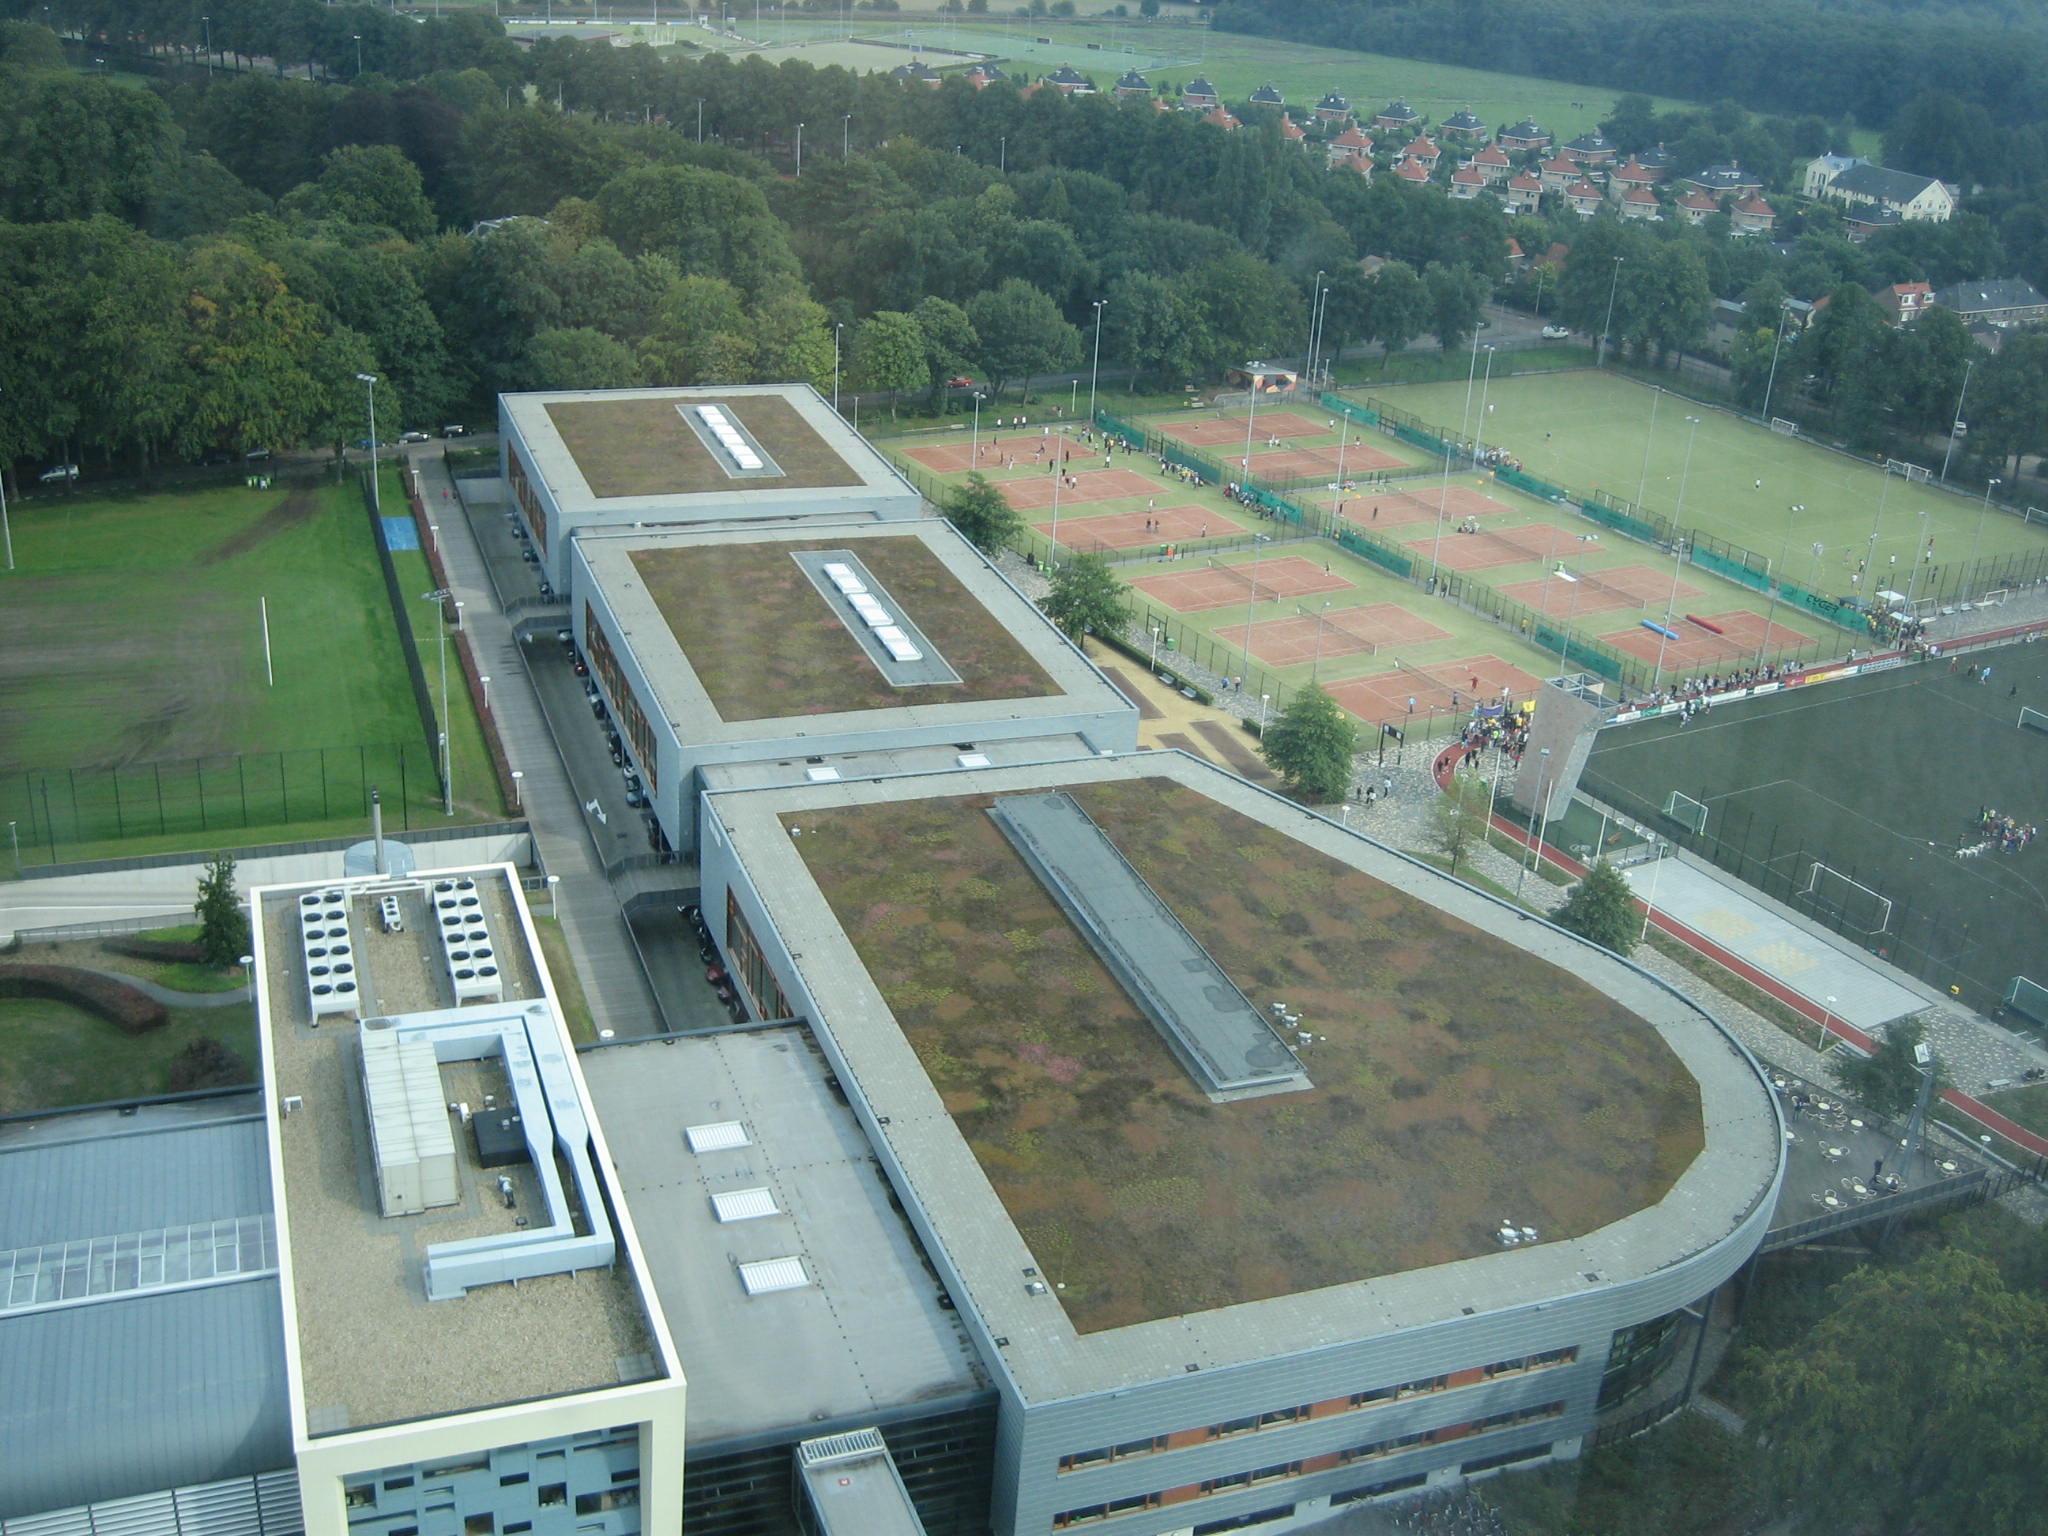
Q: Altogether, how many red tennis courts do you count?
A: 12